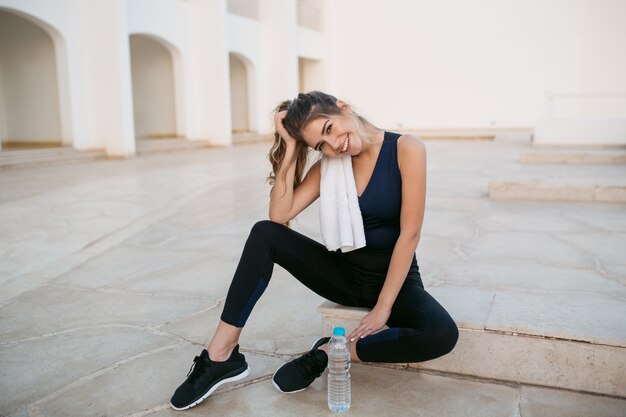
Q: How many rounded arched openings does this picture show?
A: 3